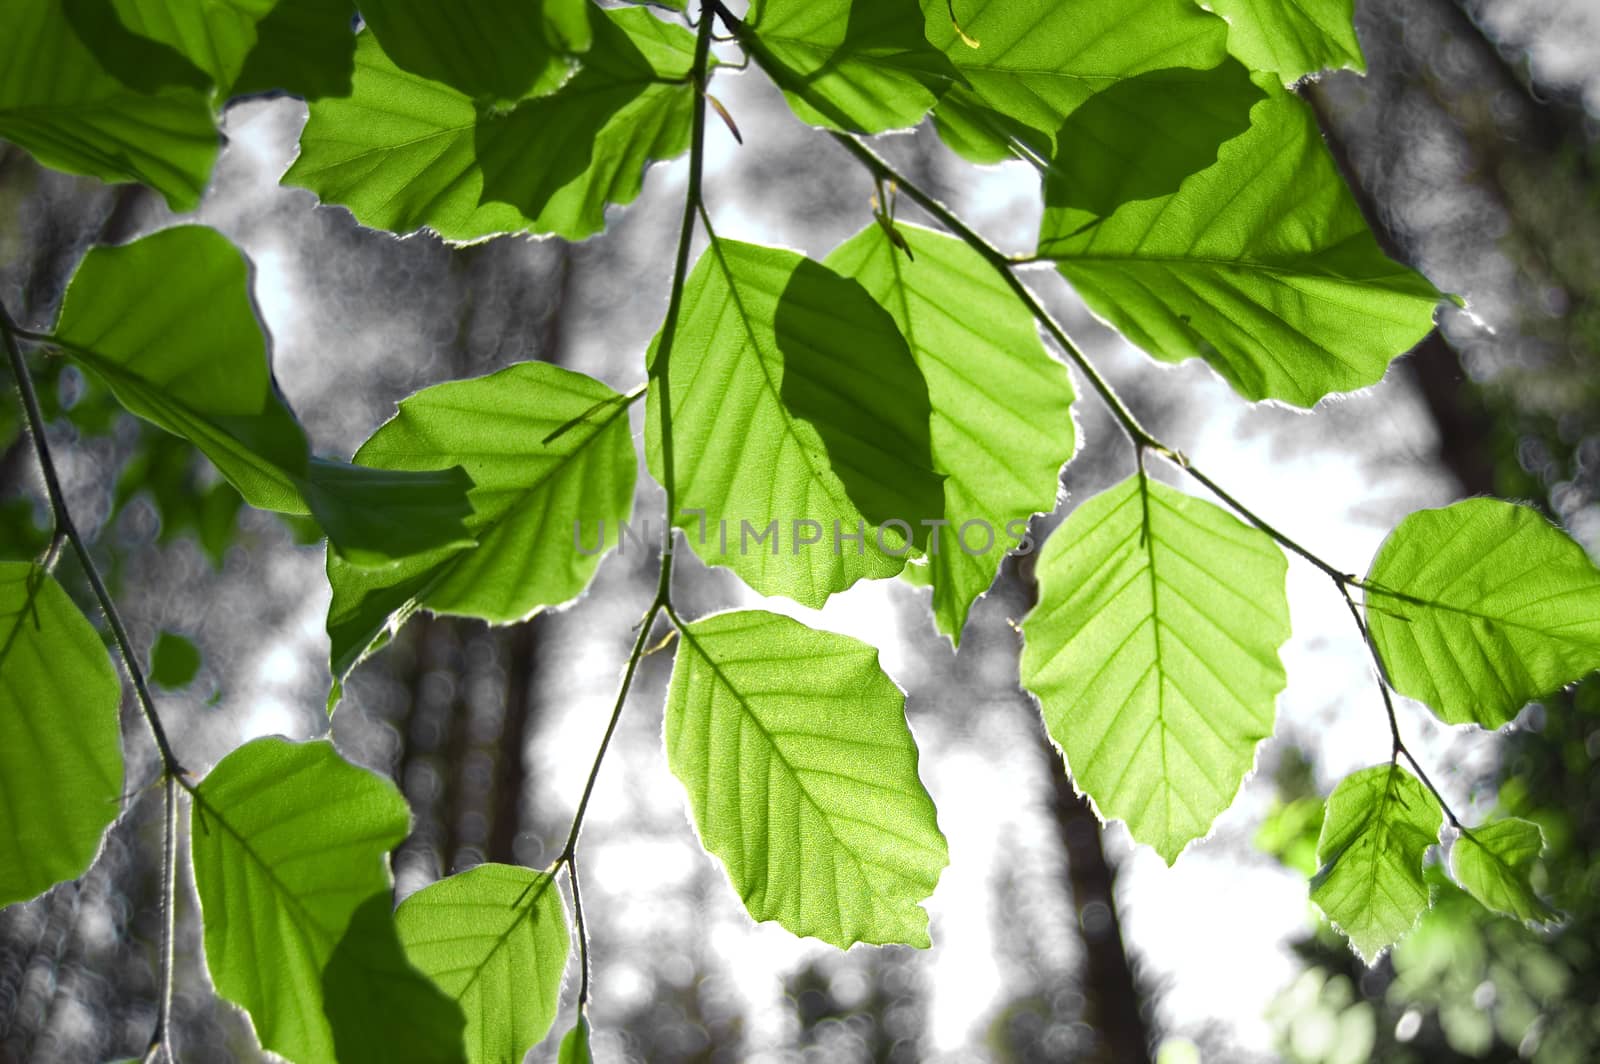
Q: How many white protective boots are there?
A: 0